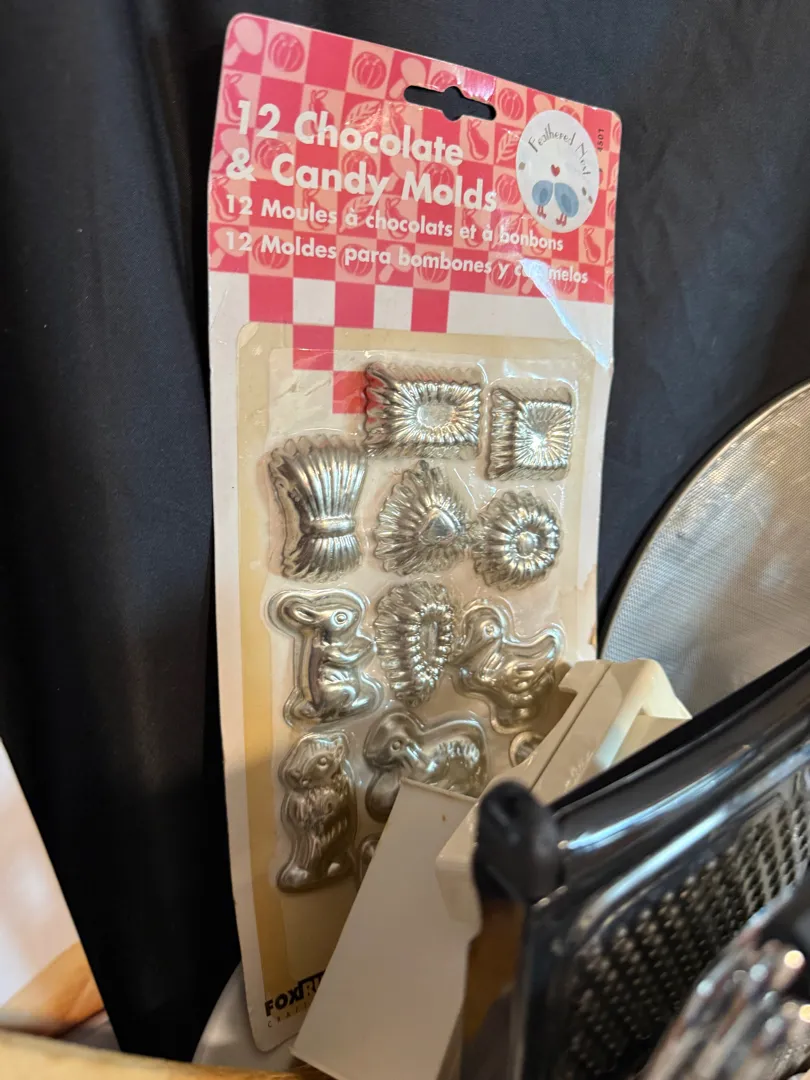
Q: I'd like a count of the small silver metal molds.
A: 12